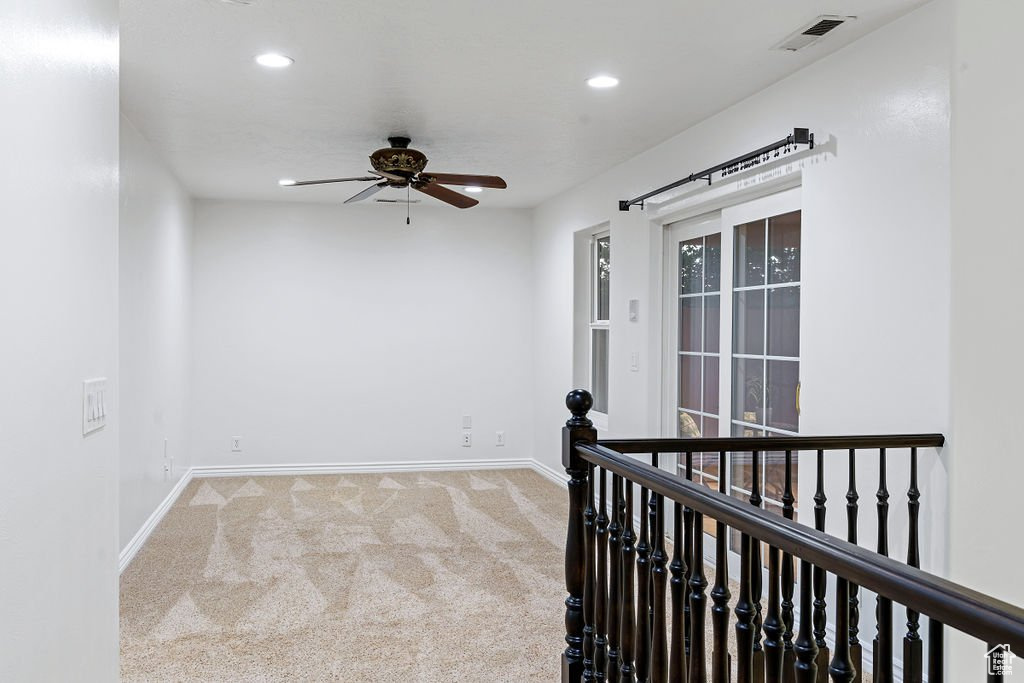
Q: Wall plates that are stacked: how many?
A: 2